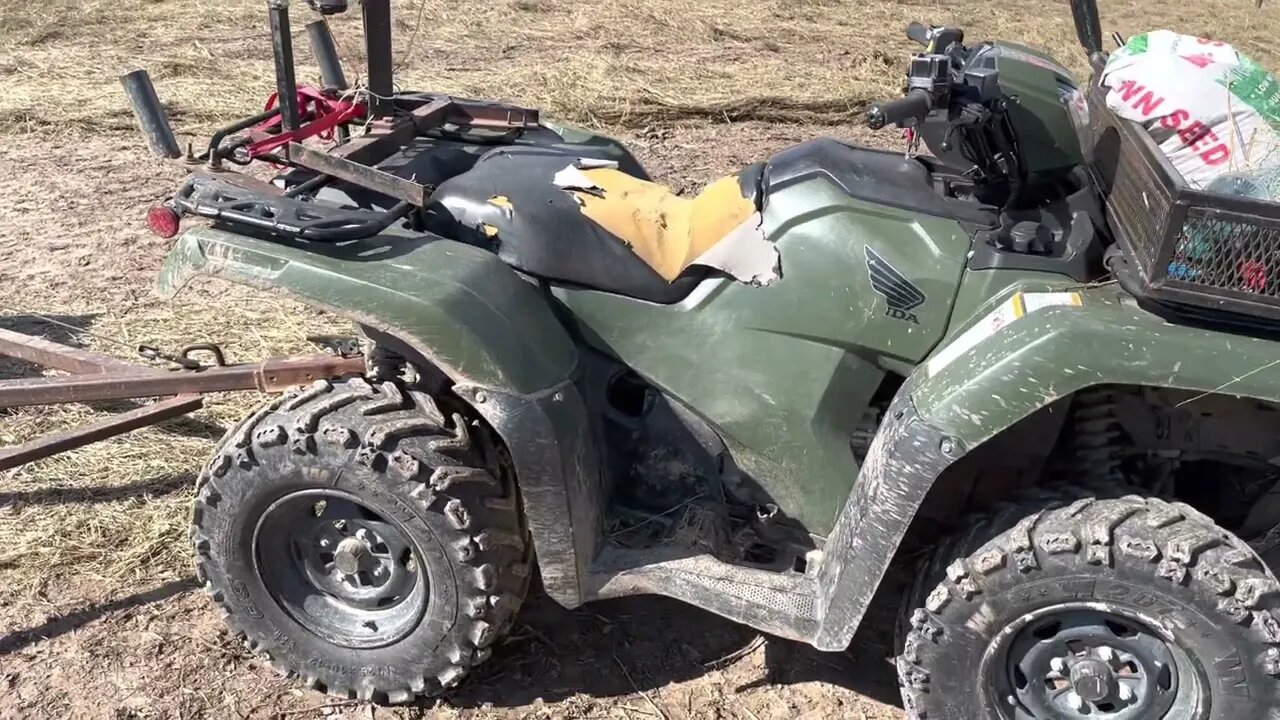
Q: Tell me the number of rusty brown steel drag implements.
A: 1